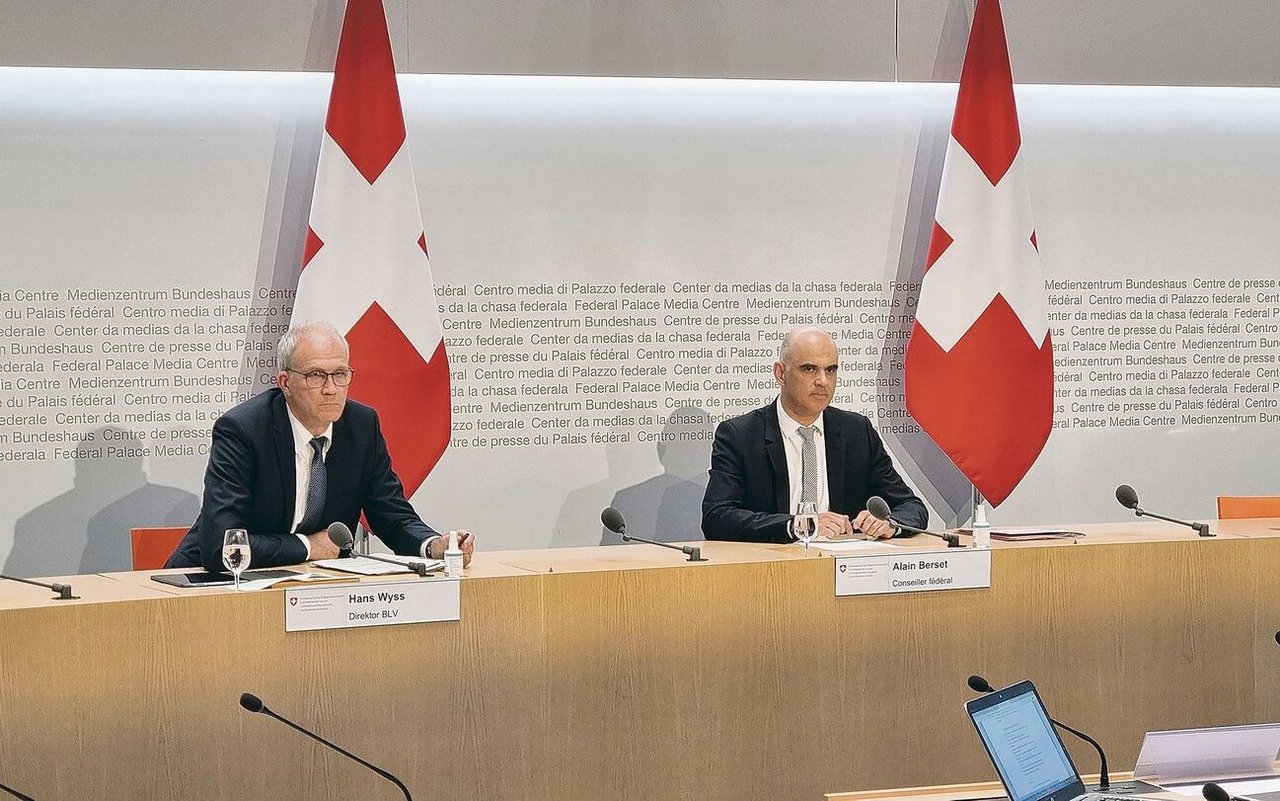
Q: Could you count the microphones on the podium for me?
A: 5